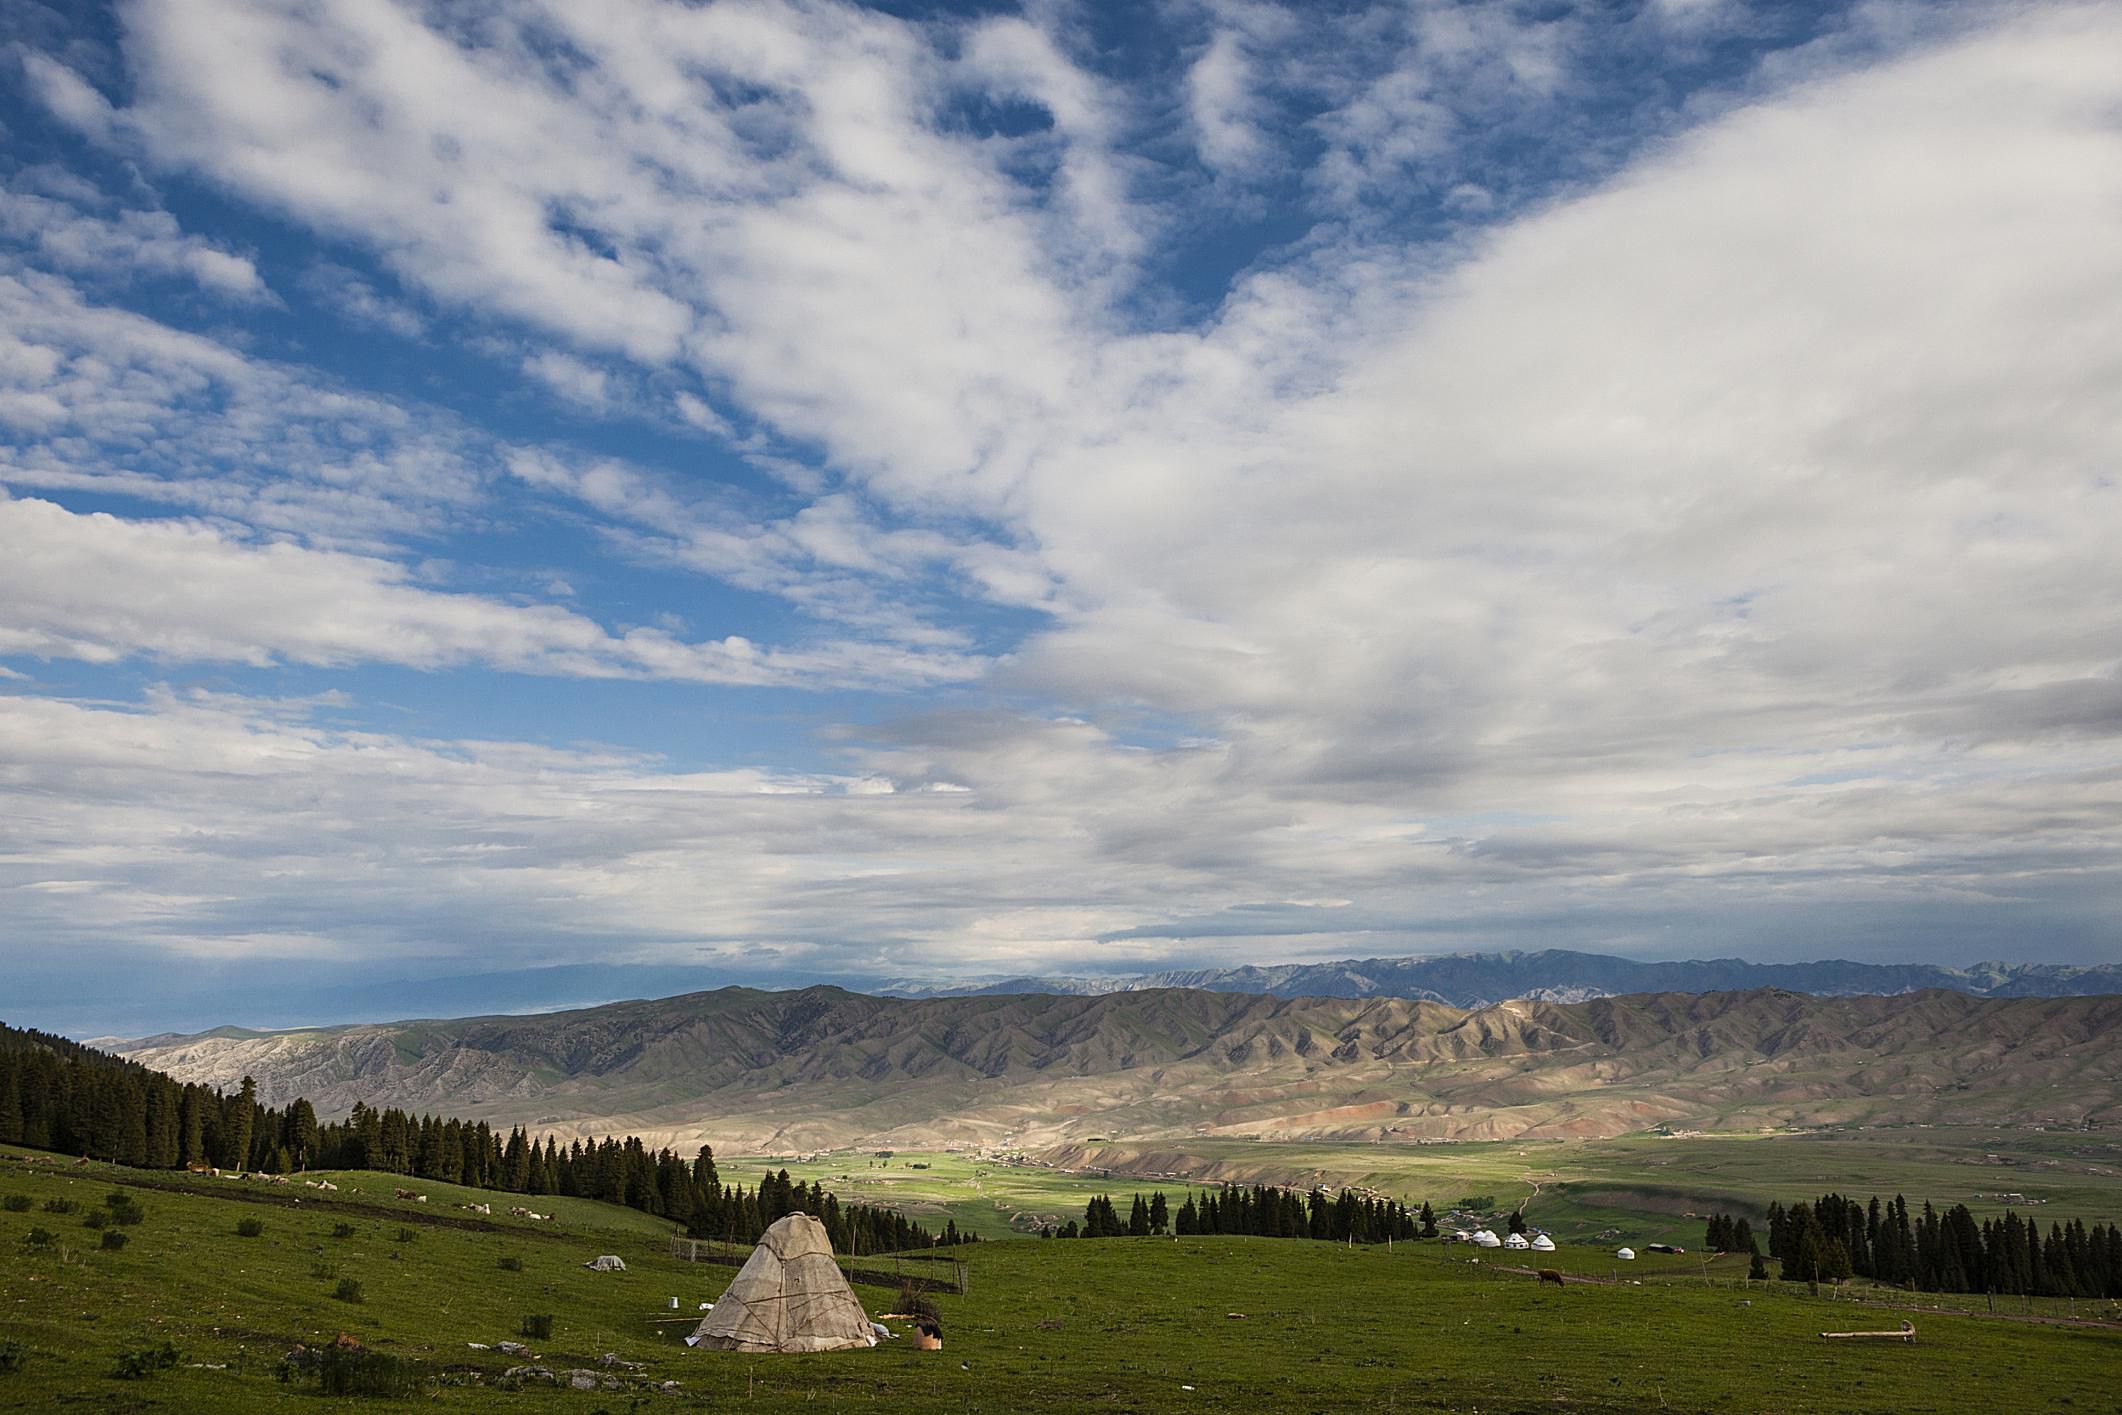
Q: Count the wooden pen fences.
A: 1